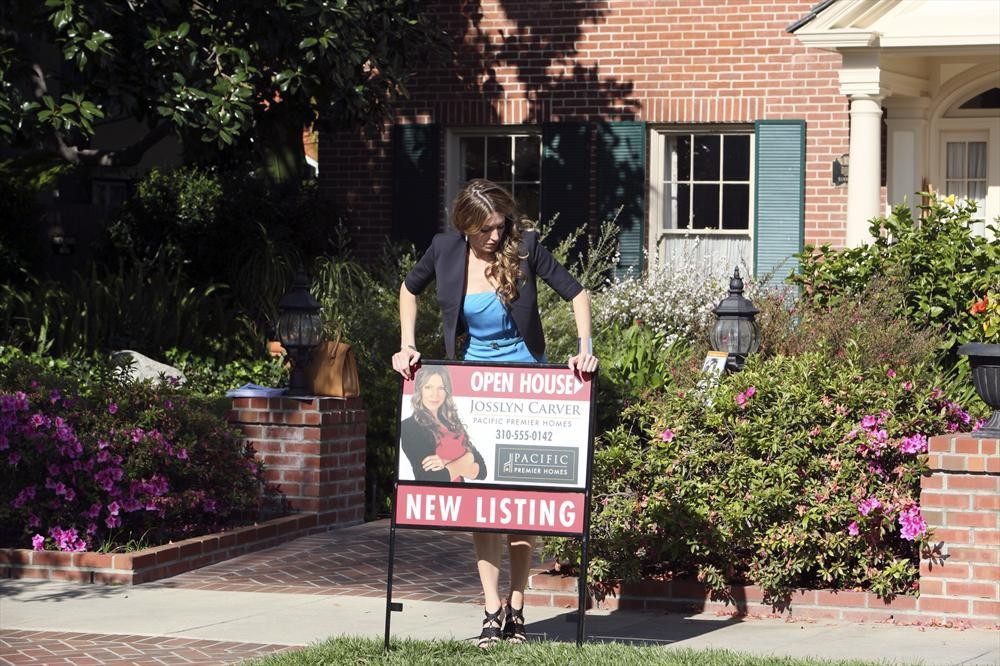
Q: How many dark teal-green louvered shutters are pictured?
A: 4